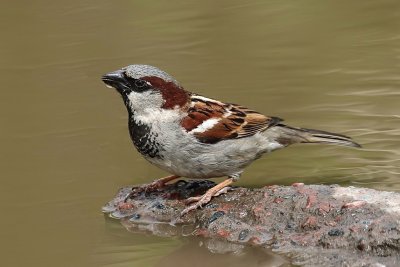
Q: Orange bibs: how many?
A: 0